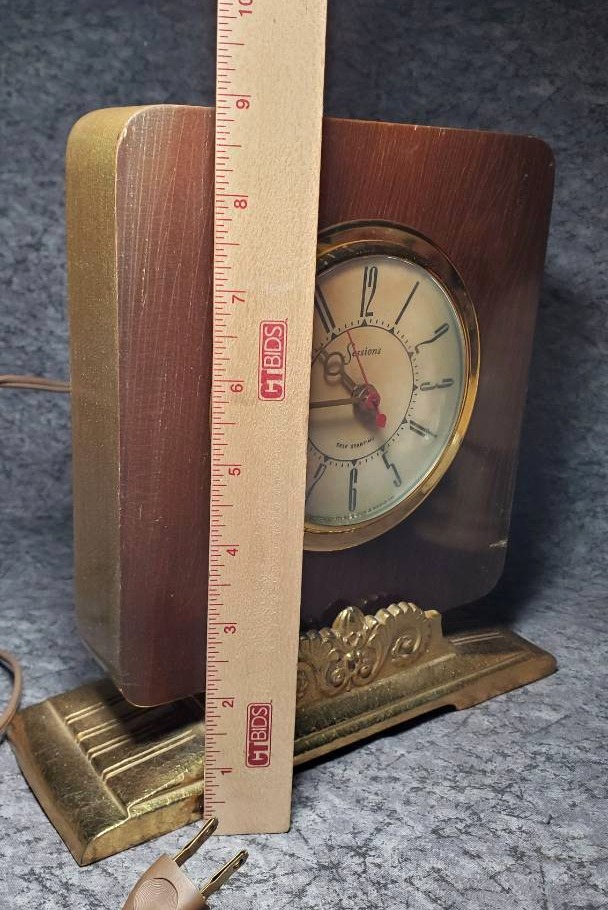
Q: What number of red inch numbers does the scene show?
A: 10